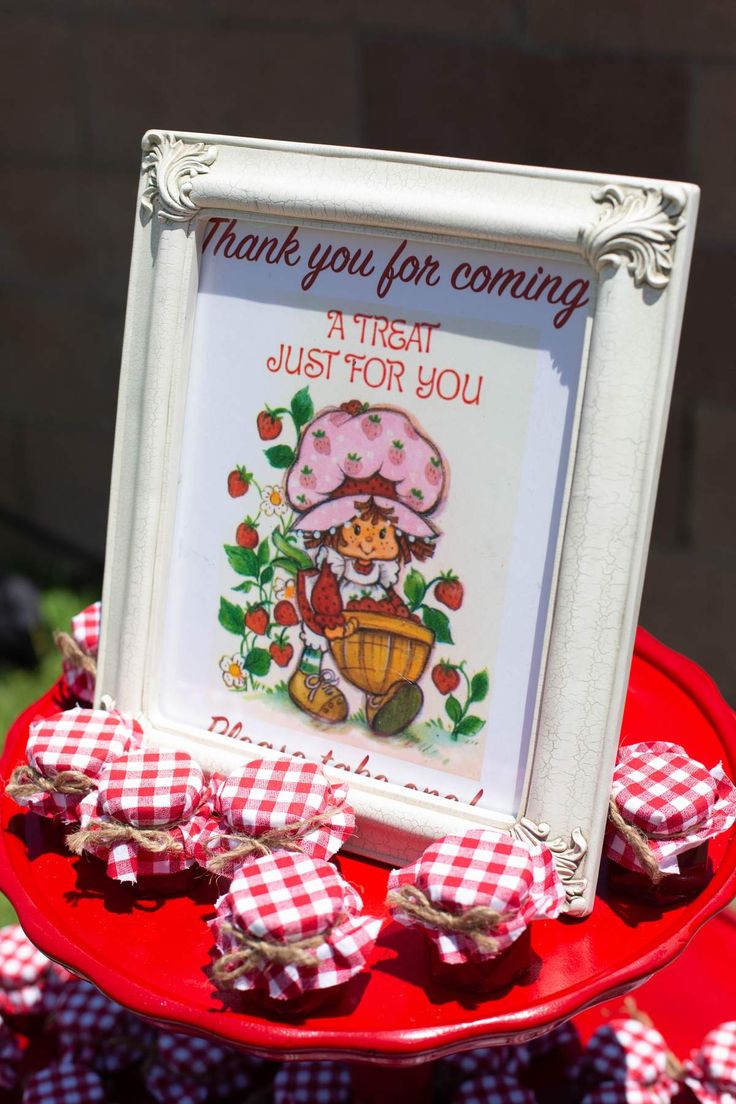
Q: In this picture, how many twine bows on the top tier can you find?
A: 7